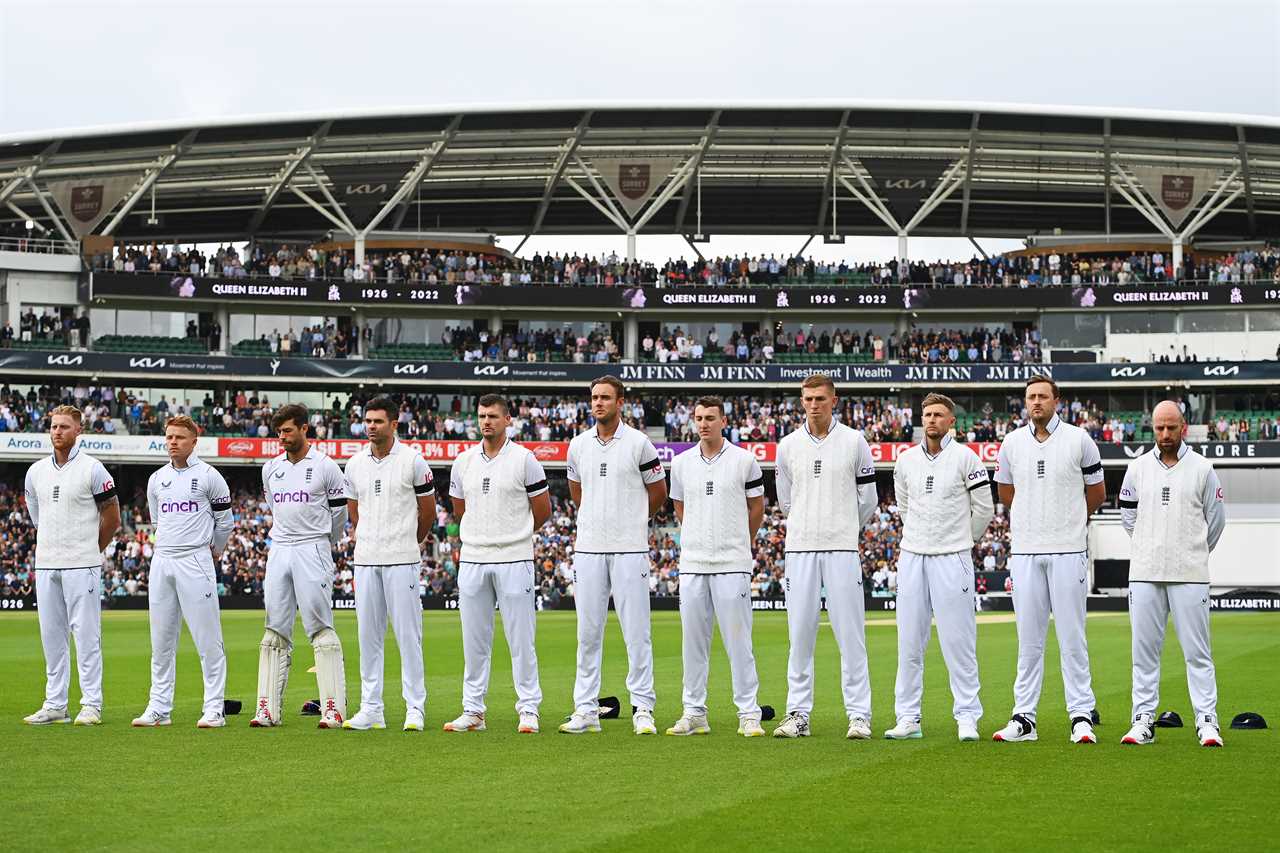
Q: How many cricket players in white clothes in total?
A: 11